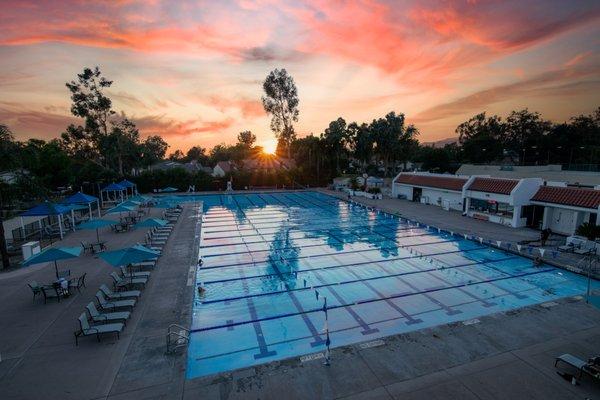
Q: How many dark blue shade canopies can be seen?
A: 4